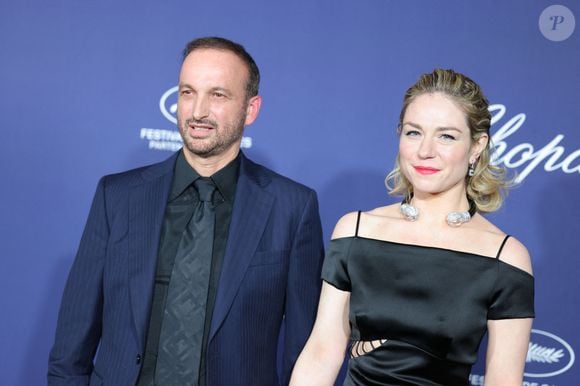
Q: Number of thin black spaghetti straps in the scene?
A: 2